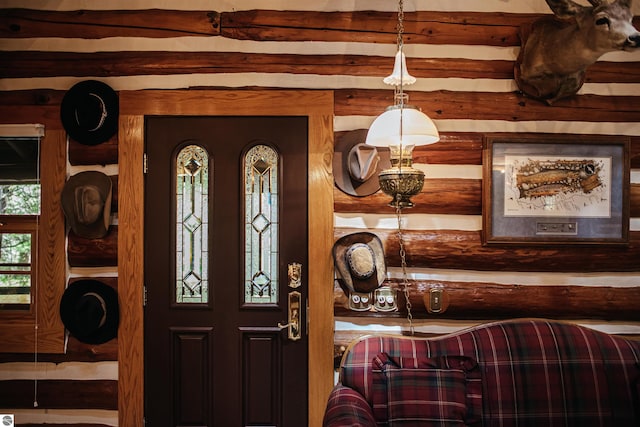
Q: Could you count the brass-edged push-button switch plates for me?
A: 2